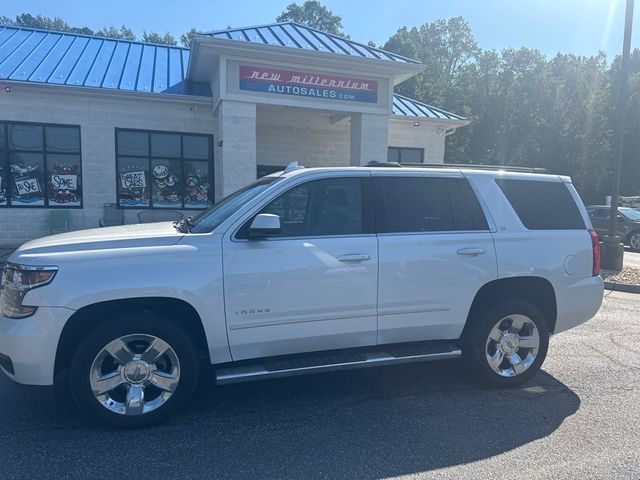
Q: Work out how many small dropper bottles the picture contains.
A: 0